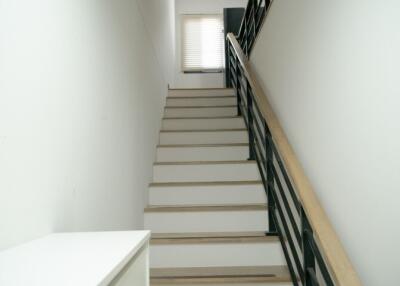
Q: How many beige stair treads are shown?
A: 11